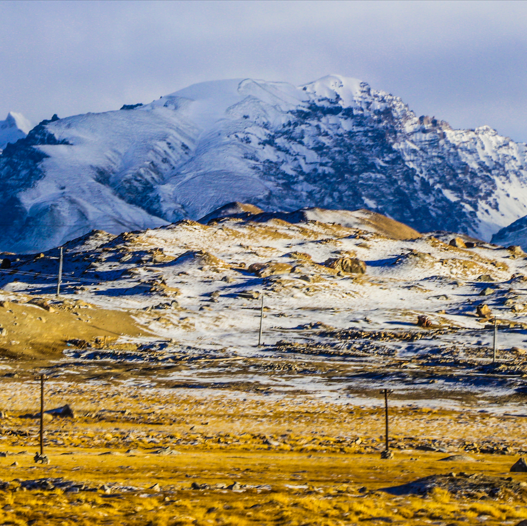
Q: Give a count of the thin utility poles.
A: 5